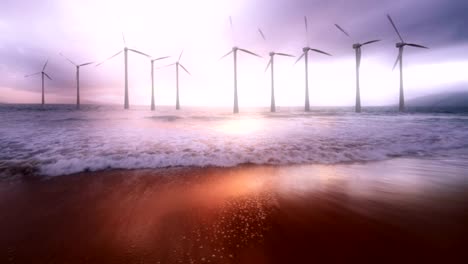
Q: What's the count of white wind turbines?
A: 10